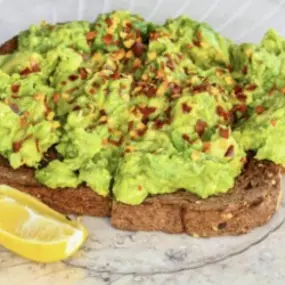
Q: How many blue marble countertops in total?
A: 0